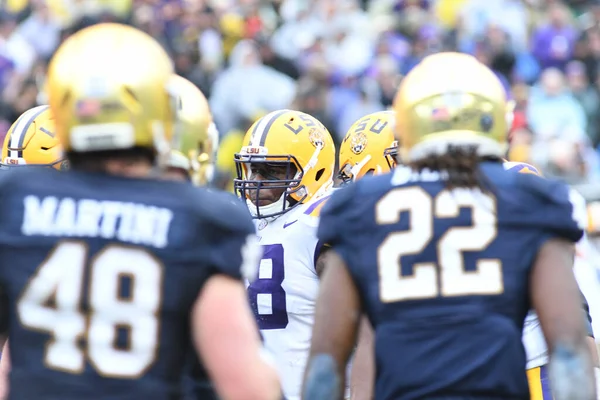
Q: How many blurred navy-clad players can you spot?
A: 2